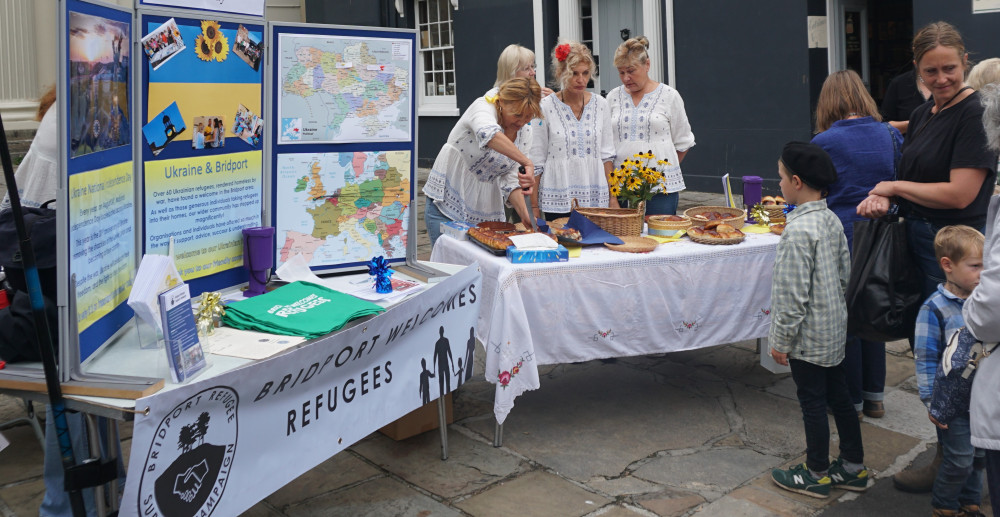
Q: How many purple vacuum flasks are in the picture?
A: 2